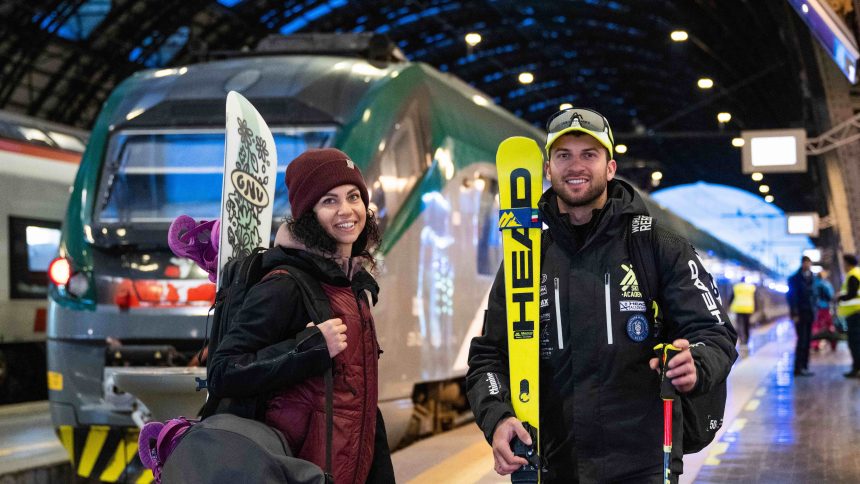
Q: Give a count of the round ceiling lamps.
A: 12